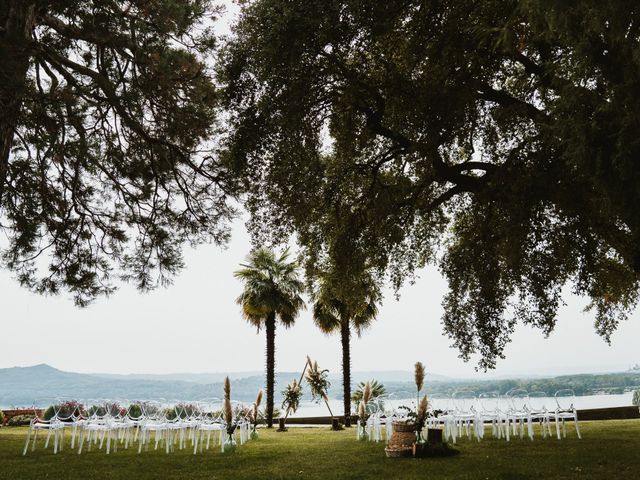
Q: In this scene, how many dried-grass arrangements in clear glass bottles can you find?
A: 4